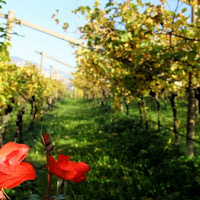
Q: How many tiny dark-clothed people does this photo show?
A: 0